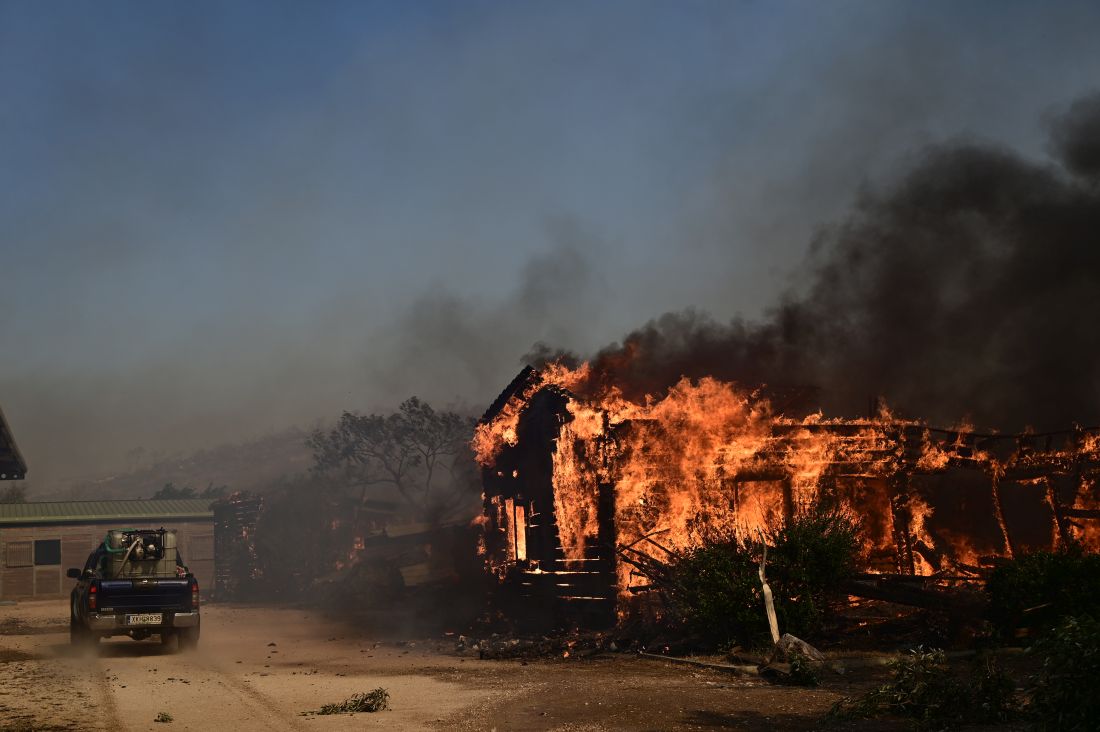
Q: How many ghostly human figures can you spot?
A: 0